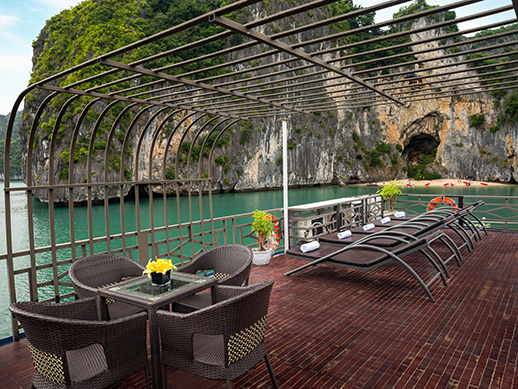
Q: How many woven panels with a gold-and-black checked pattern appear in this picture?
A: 4